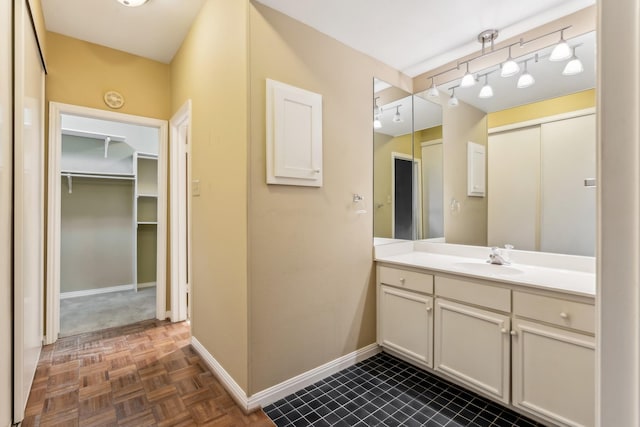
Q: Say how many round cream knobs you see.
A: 5